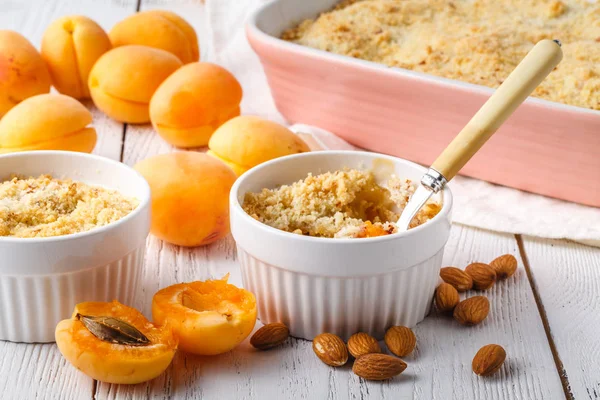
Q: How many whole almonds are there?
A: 11